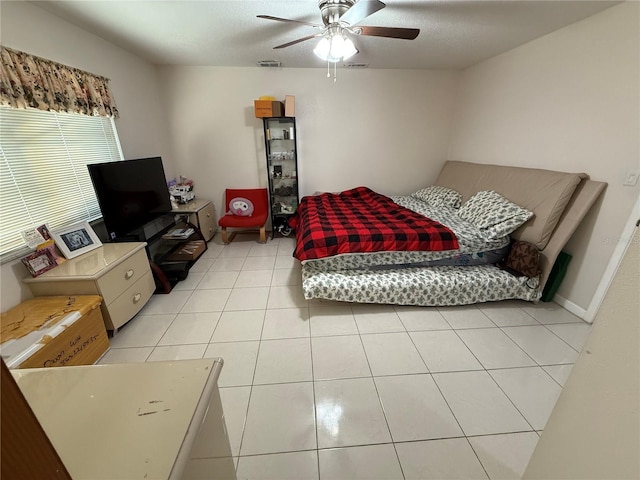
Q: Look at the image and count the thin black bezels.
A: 1